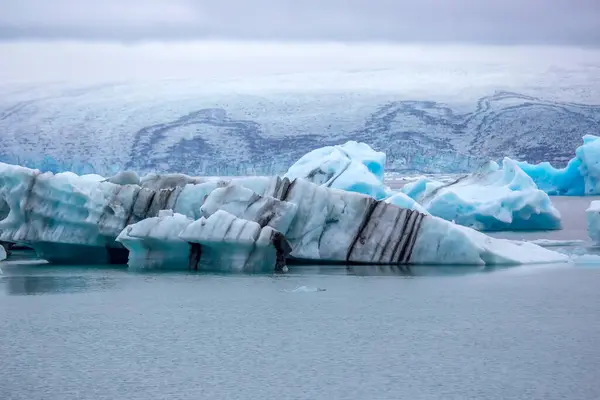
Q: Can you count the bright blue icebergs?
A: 3